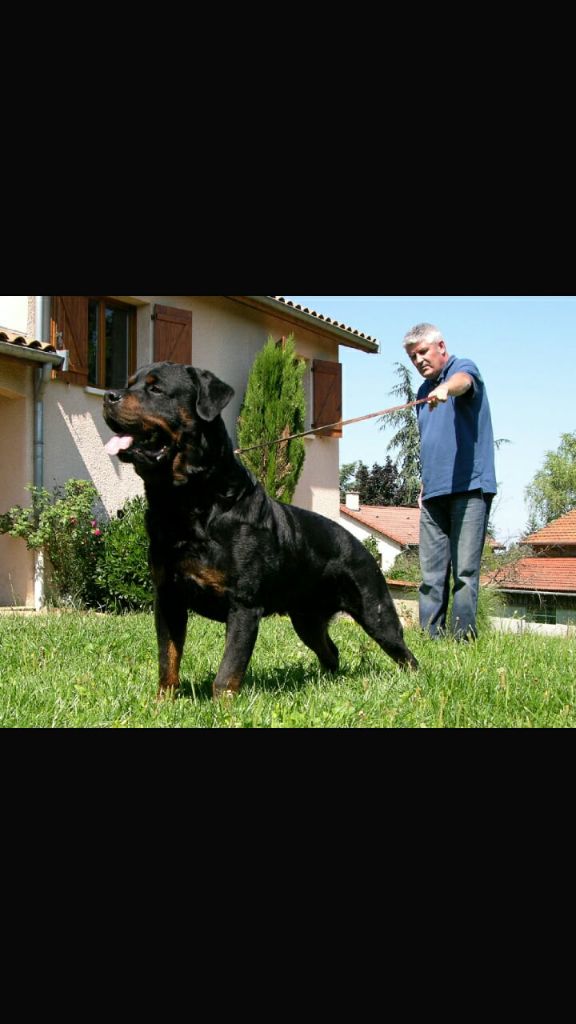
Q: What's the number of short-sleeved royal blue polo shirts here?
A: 1